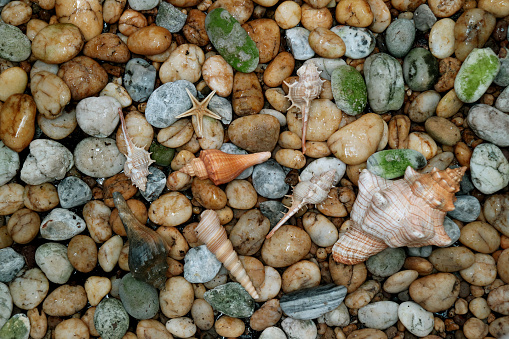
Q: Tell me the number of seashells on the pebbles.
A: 7